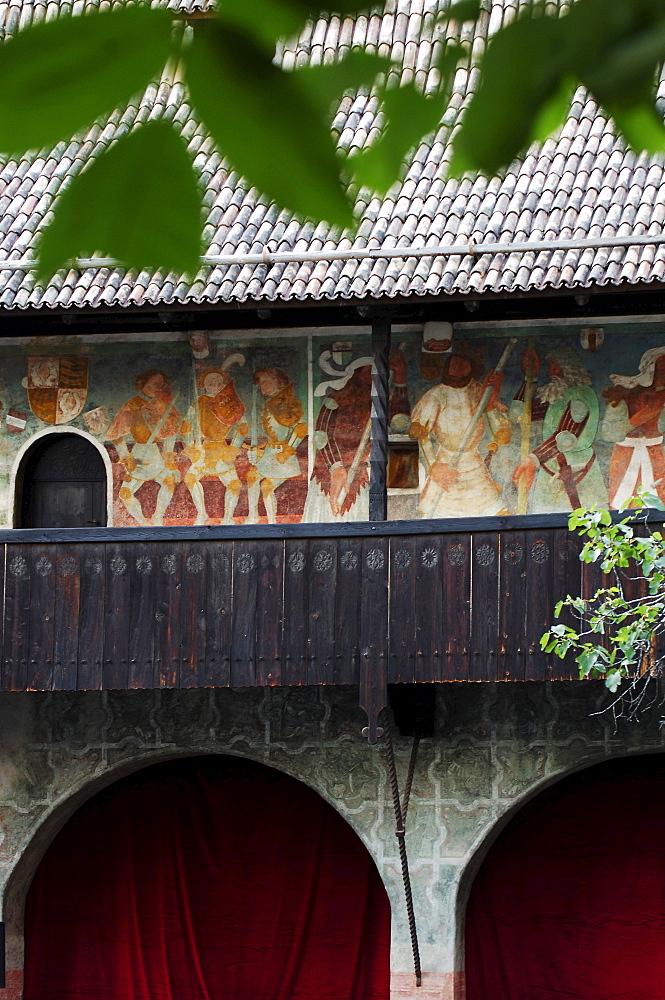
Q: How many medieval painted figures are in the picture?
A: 7